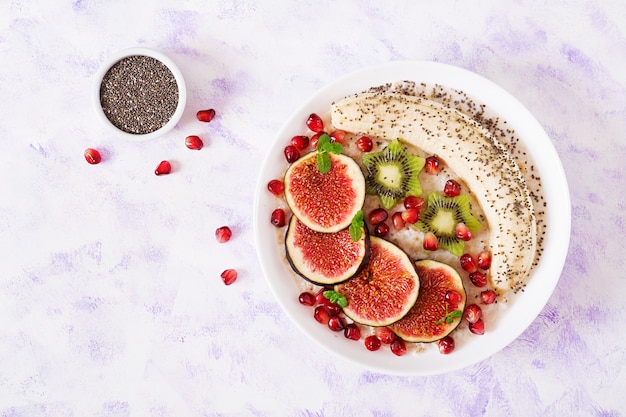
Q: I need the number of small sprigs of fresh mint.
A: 4